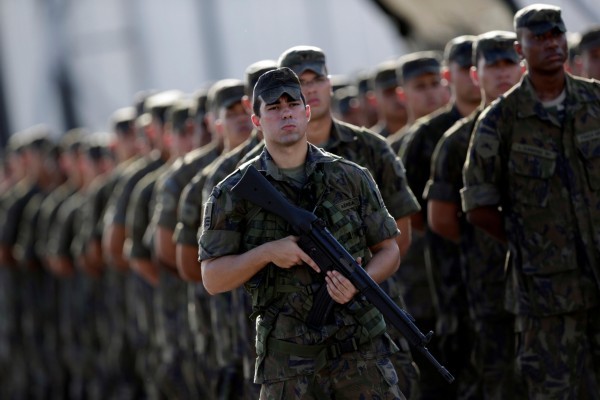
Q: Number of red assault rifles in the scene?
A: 0